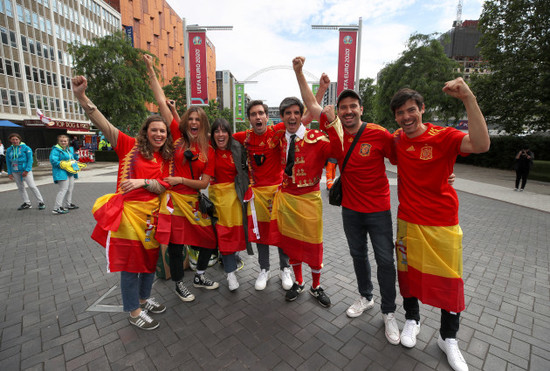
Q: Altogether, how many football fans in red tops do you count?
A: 7